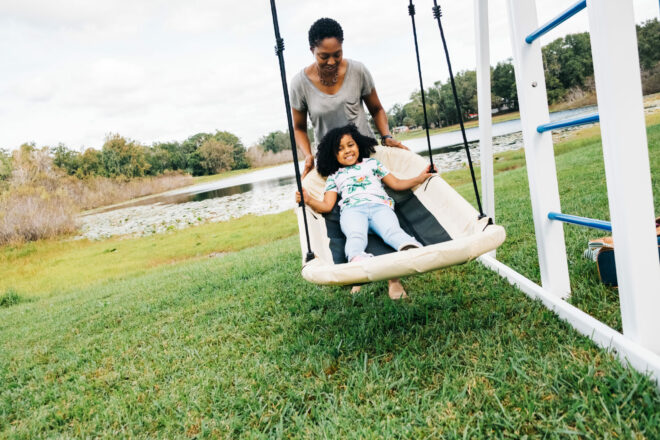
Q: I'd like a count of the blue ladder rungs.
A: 3